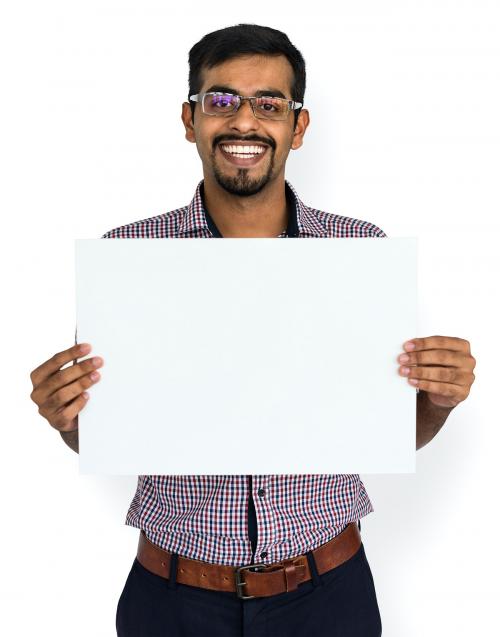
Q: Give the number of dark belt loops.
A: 2